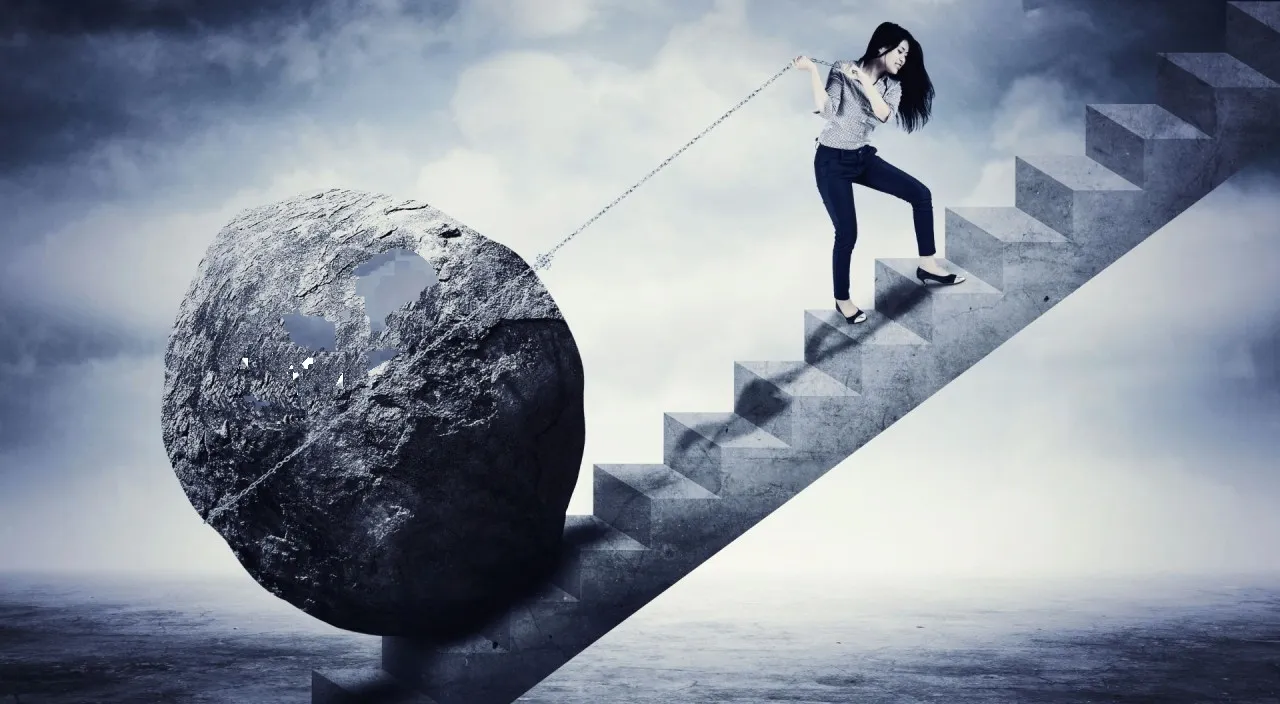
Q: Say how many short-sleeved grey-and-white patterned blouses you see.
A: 1